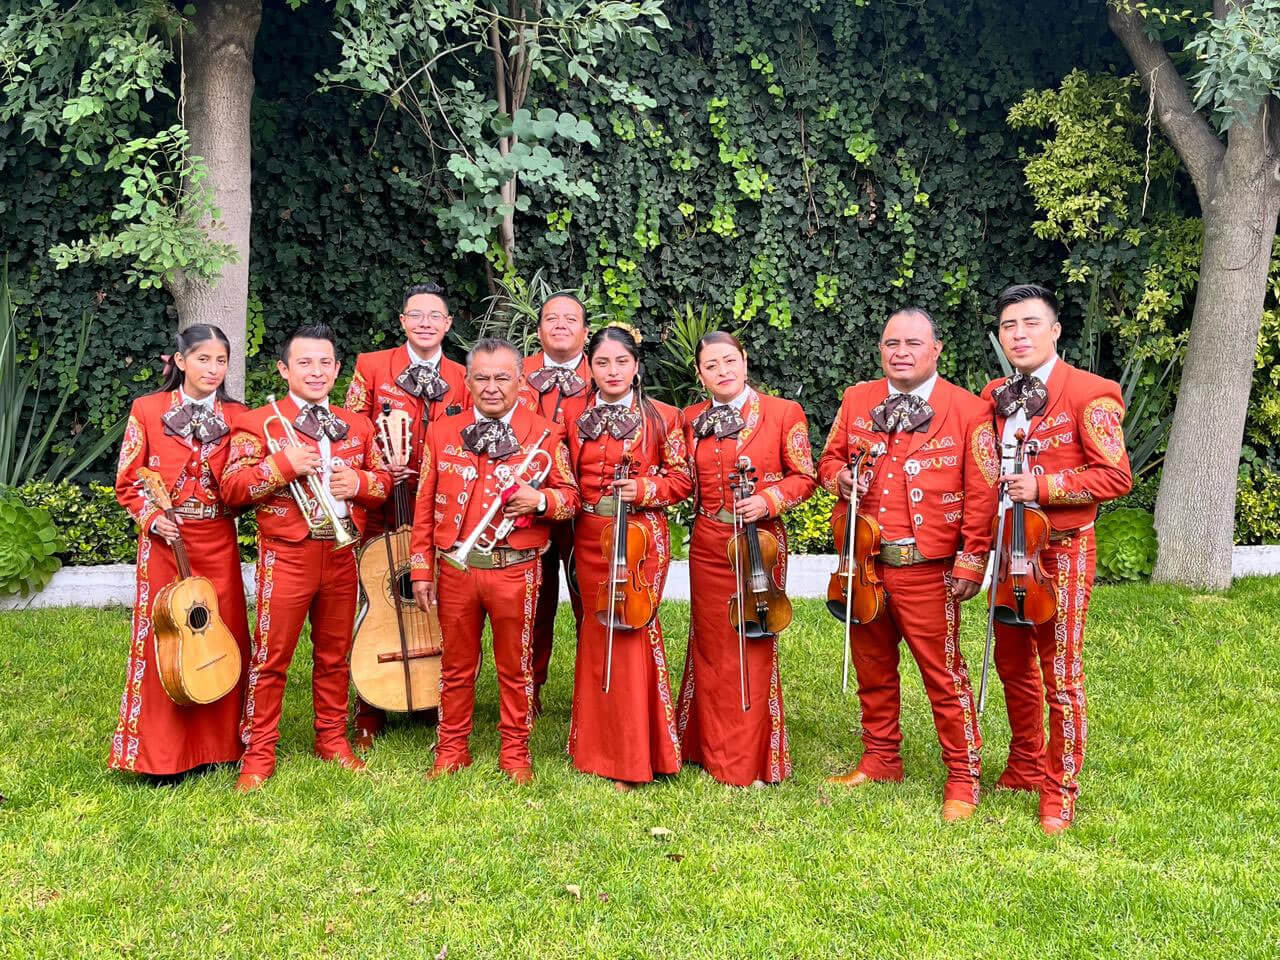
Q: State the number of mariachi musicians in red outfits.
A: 9